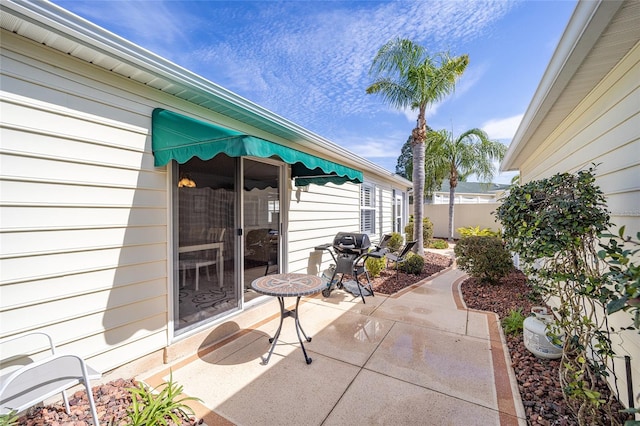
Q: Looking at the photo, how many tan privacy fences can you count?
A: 1